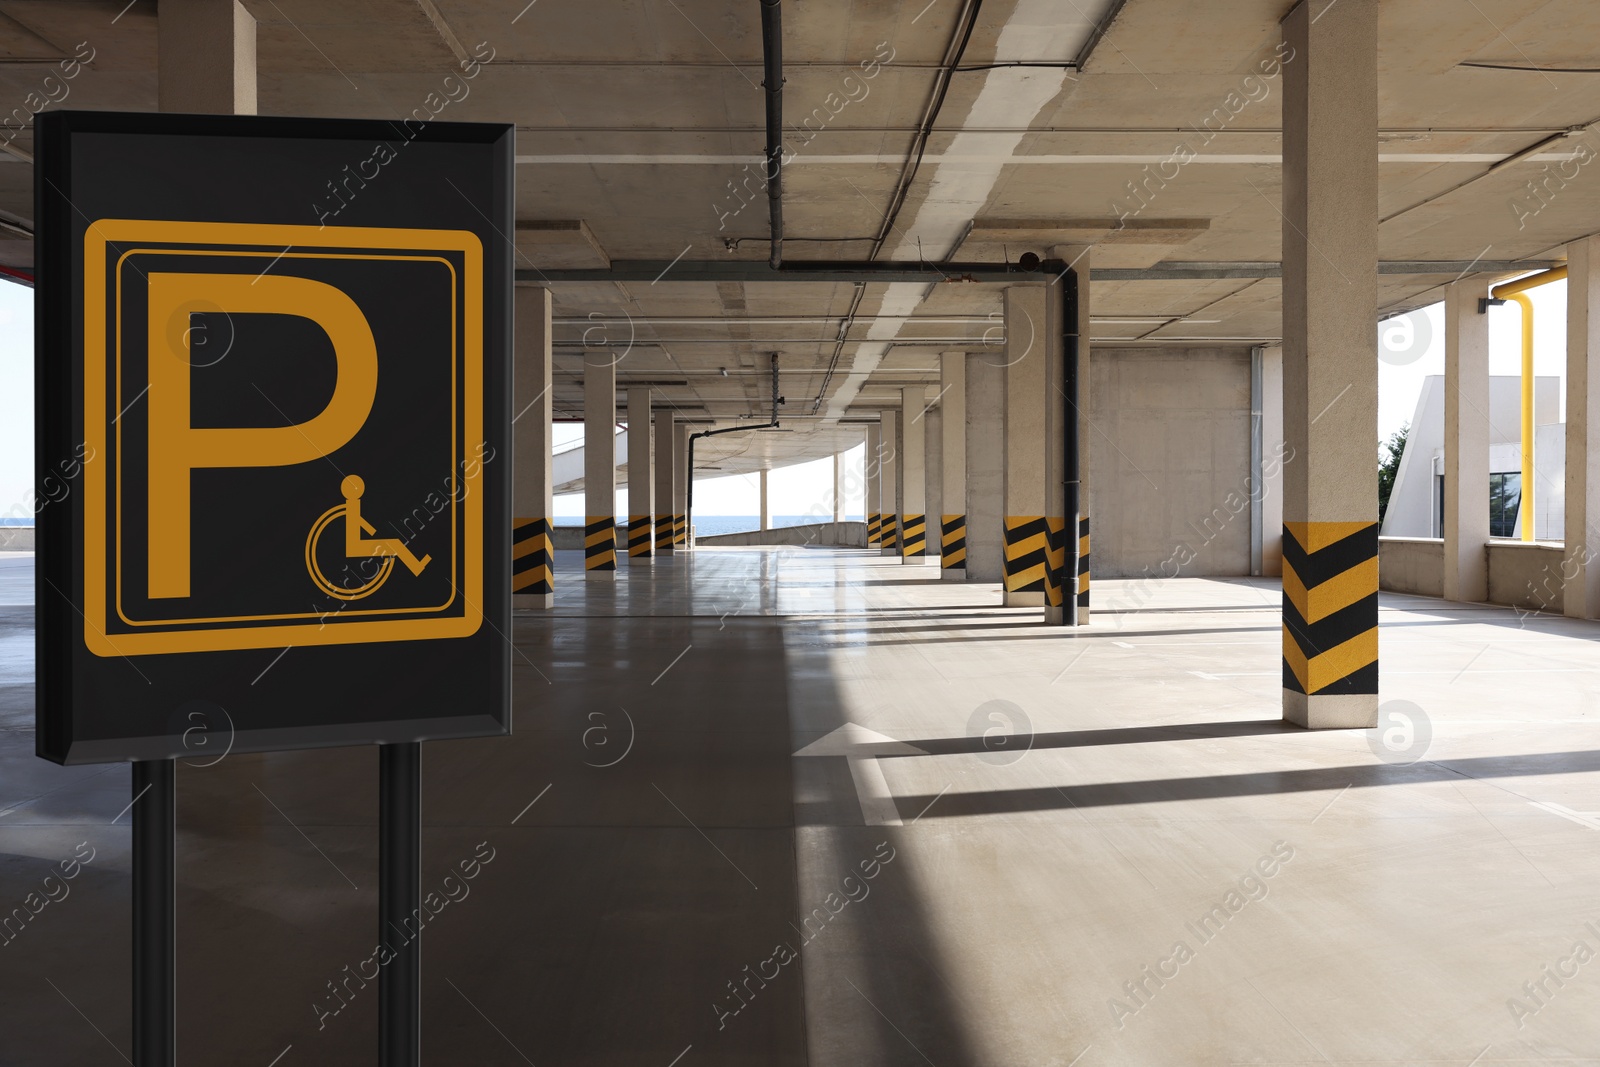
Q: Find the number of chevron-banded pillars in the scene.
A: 12